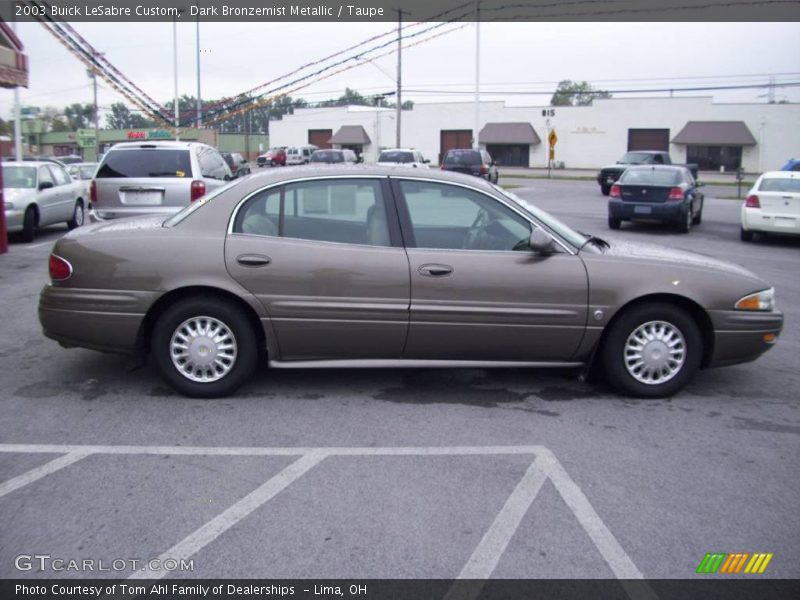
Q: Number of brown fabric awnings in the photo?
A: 3